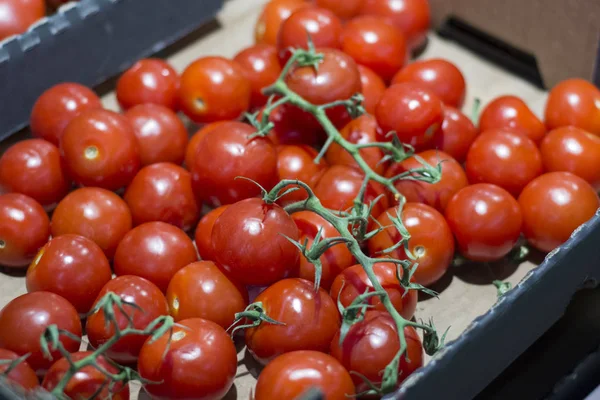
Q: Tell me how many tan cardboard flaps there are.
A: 1